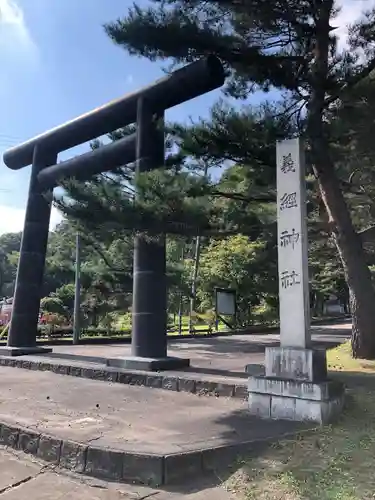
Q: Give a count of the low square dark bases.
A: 2